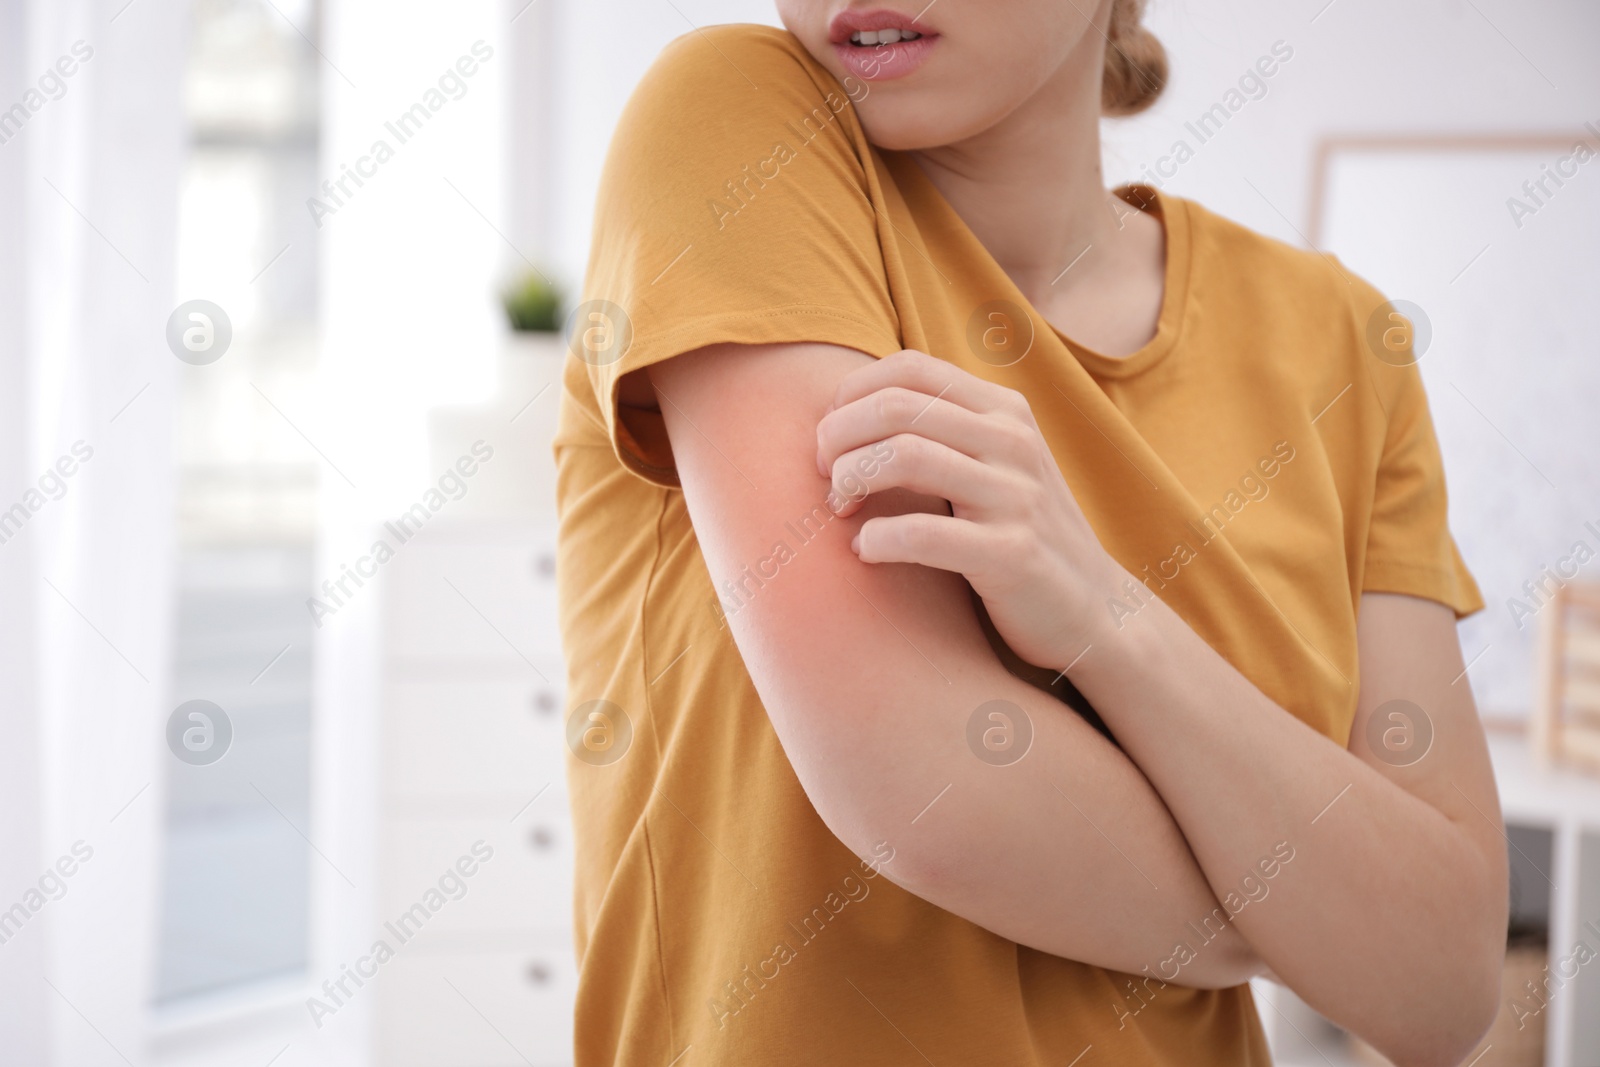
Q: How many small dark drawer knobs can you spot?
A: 4